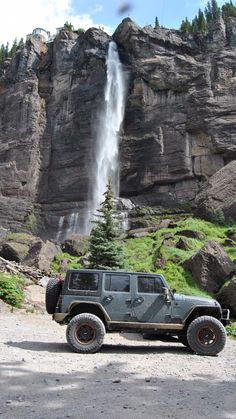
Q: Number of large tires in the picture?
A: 3